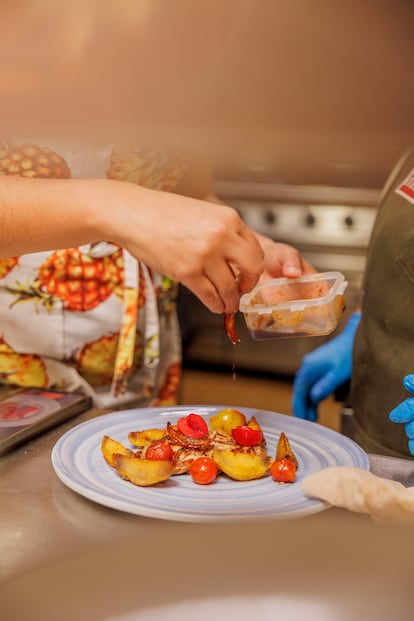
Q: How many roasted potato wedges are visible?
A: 6